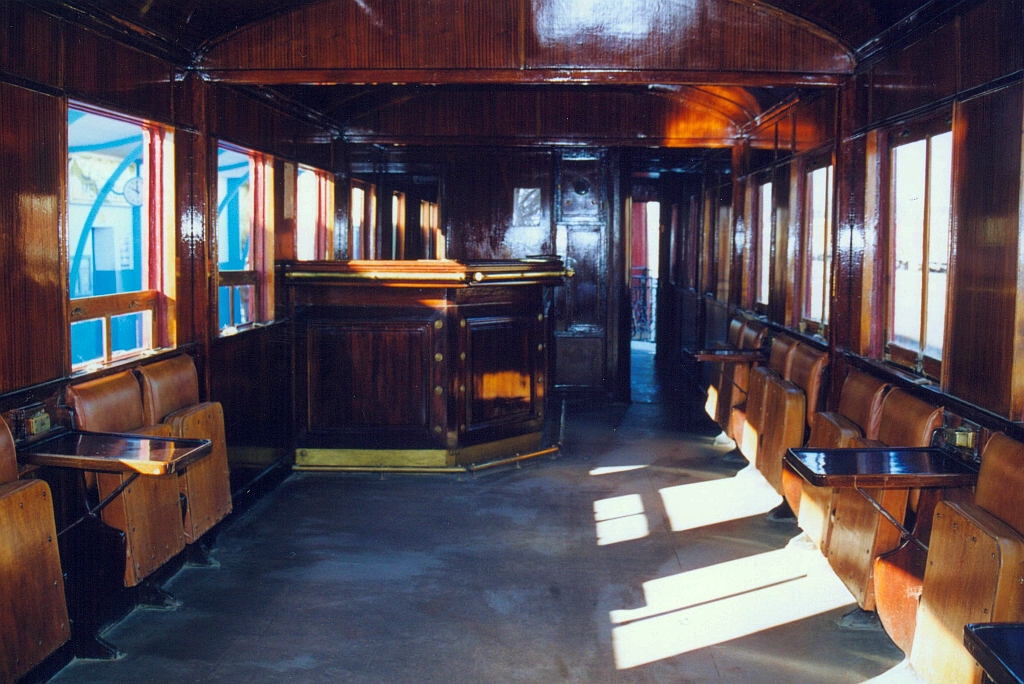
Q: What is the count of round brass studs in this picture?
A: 12